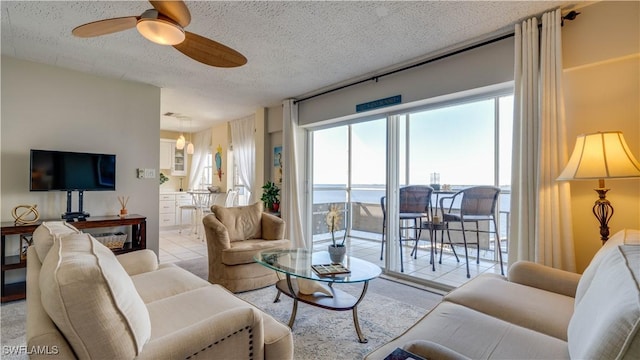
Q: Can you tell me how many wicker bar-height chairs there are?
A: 2